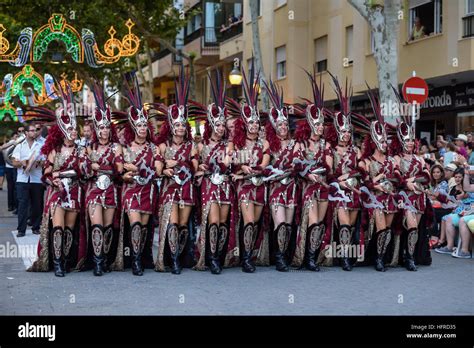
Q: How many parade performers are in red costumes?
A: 11